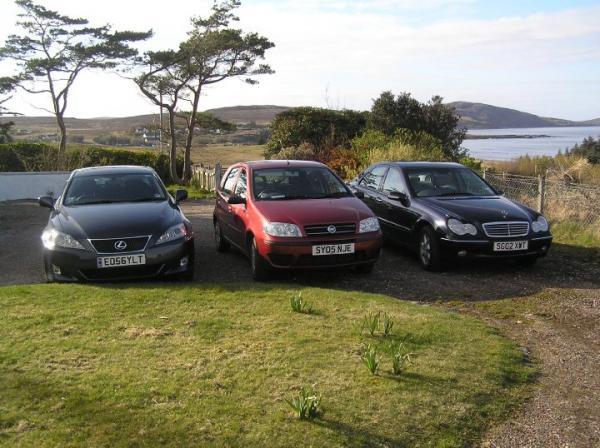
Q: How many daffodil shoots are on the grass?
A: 6